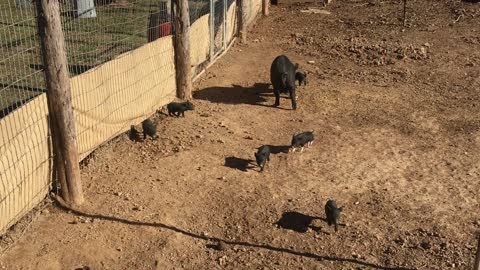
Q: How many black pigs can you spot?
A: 7